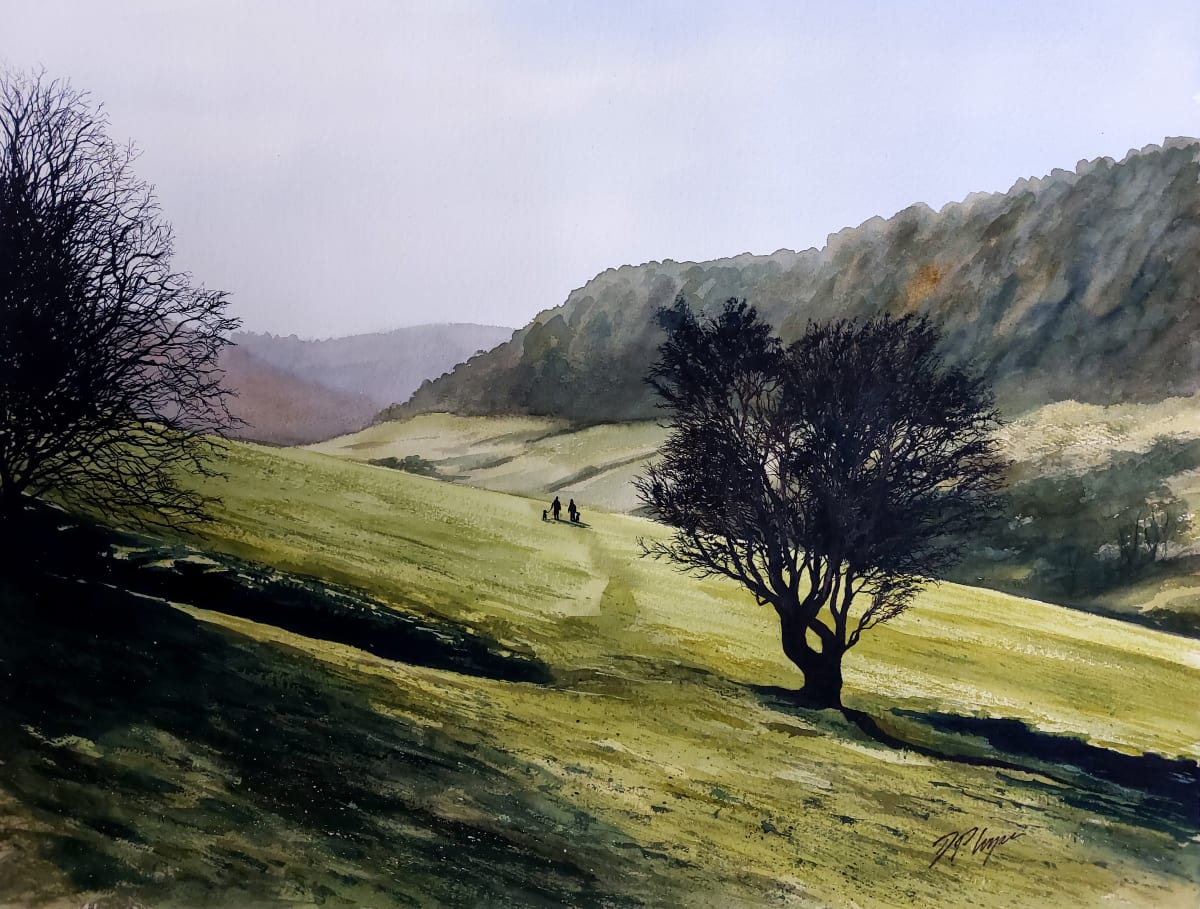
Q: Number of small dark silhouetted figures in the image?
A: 4